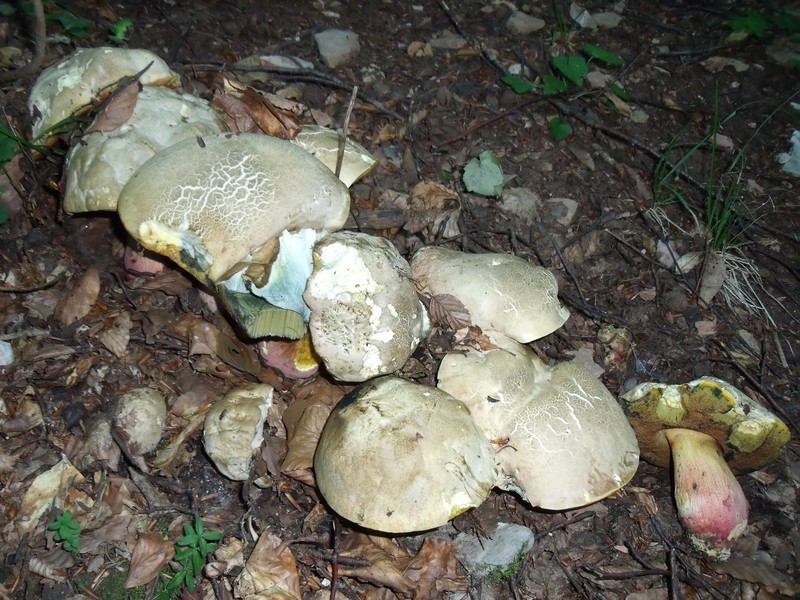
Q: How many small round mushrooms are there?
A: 2